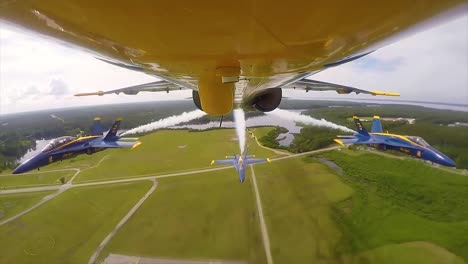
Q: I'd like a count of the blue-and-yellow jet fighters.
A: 3